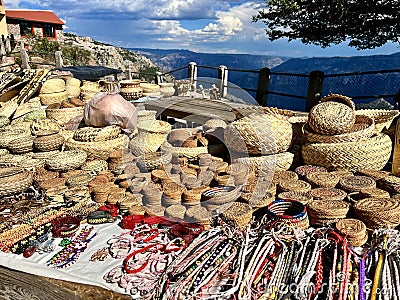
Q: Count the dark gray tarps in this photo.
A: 1